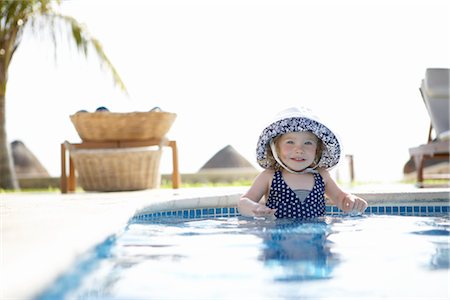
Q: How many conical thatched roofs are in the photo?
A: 2